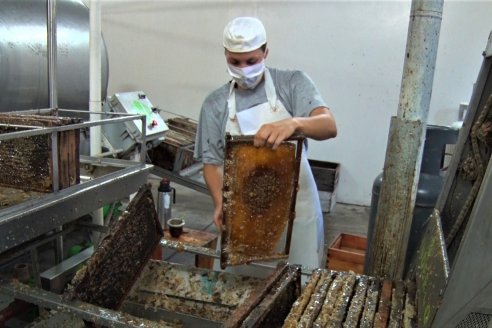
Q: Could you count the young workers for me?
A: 1